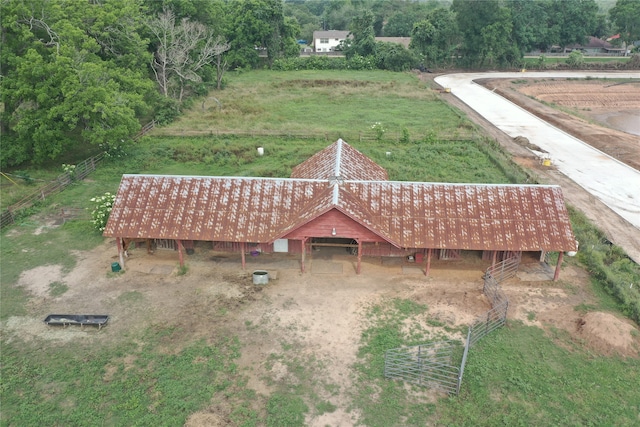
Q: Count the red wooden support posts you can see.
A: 8